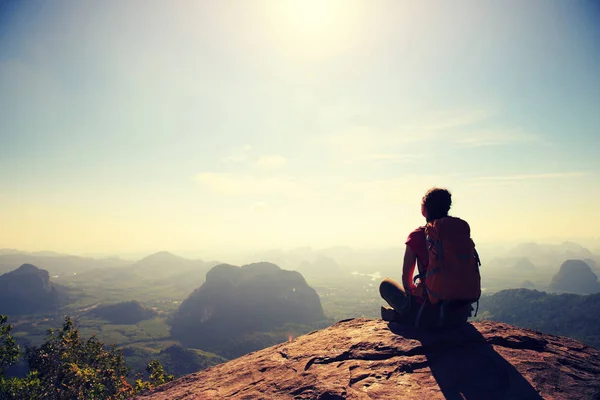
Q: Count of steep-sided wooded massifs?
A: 3